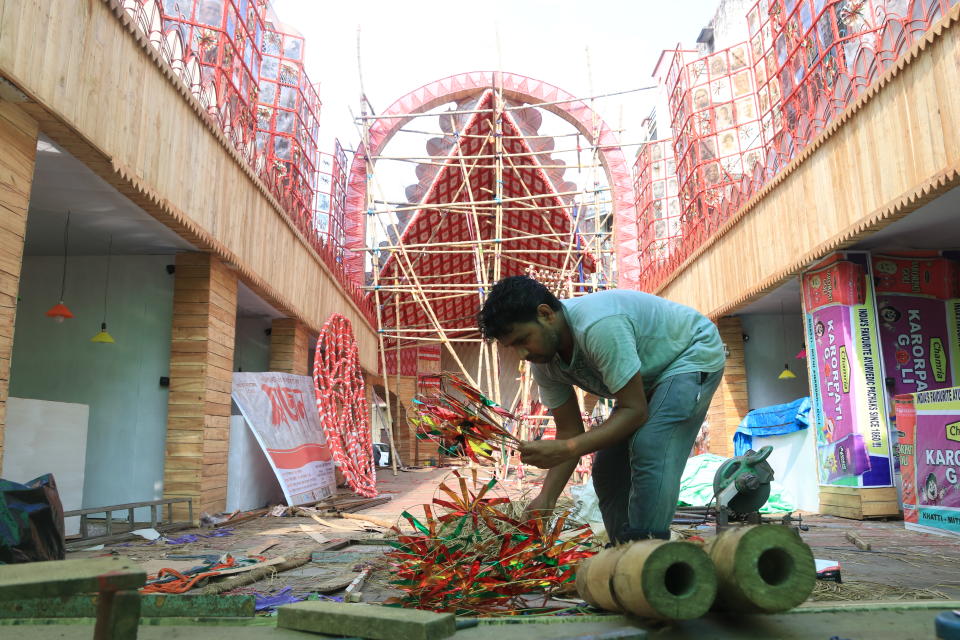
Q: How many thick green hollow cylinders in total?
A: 2